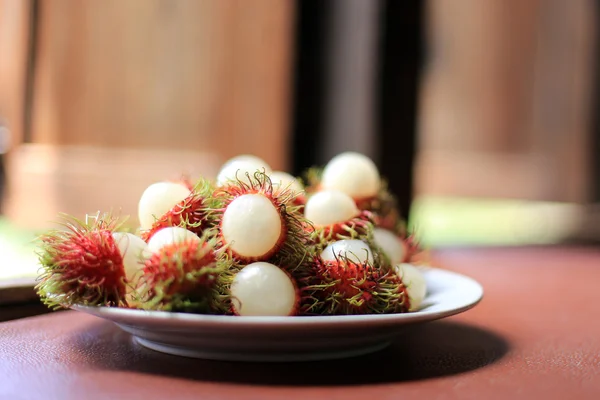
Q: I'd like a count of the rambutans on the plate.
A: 12